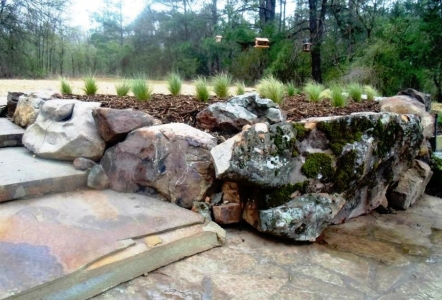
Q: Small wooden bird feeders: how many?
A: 3